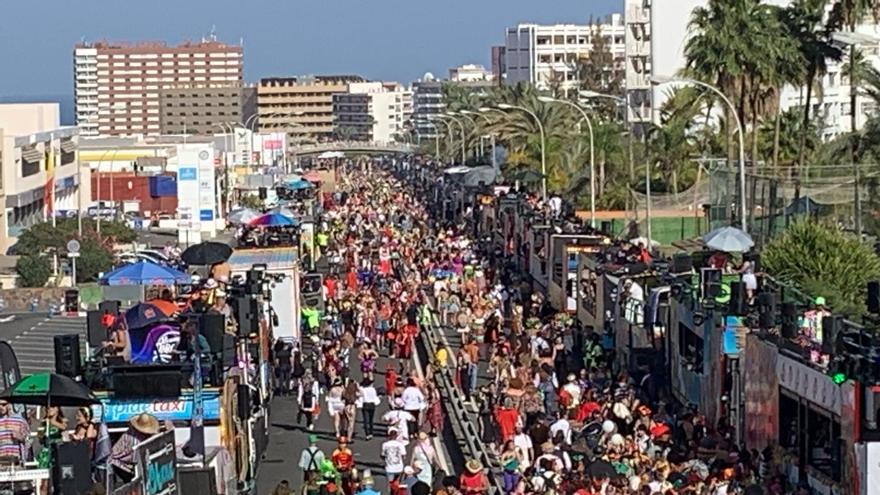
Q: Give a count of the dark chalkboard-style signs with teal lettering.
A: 1